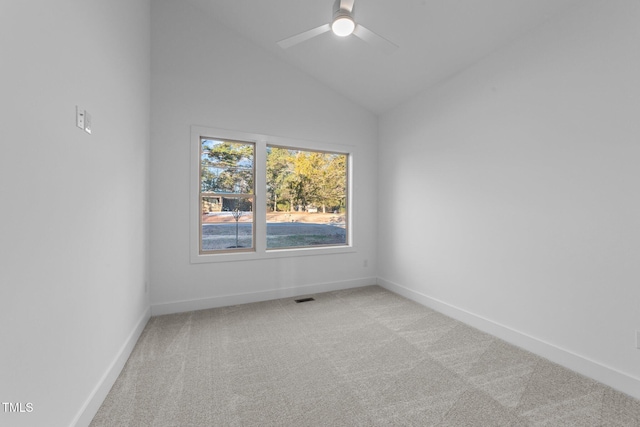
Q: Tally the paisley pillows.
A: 0